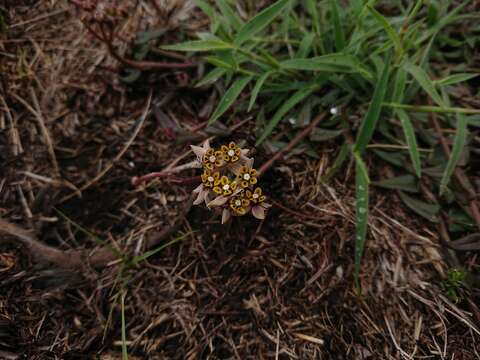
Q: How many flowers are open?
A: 7